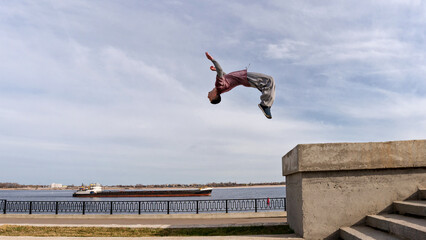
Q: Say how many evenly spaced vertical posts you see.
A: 11